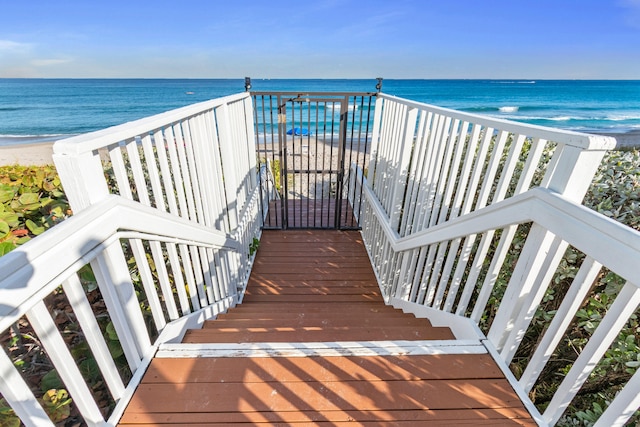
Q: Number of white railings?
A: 2